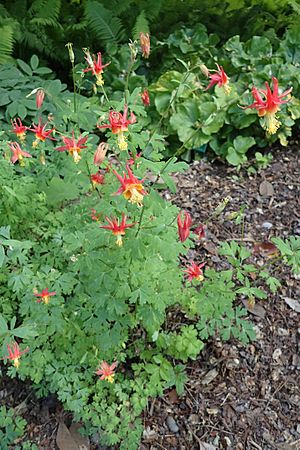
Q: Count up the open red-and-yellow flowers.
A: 14